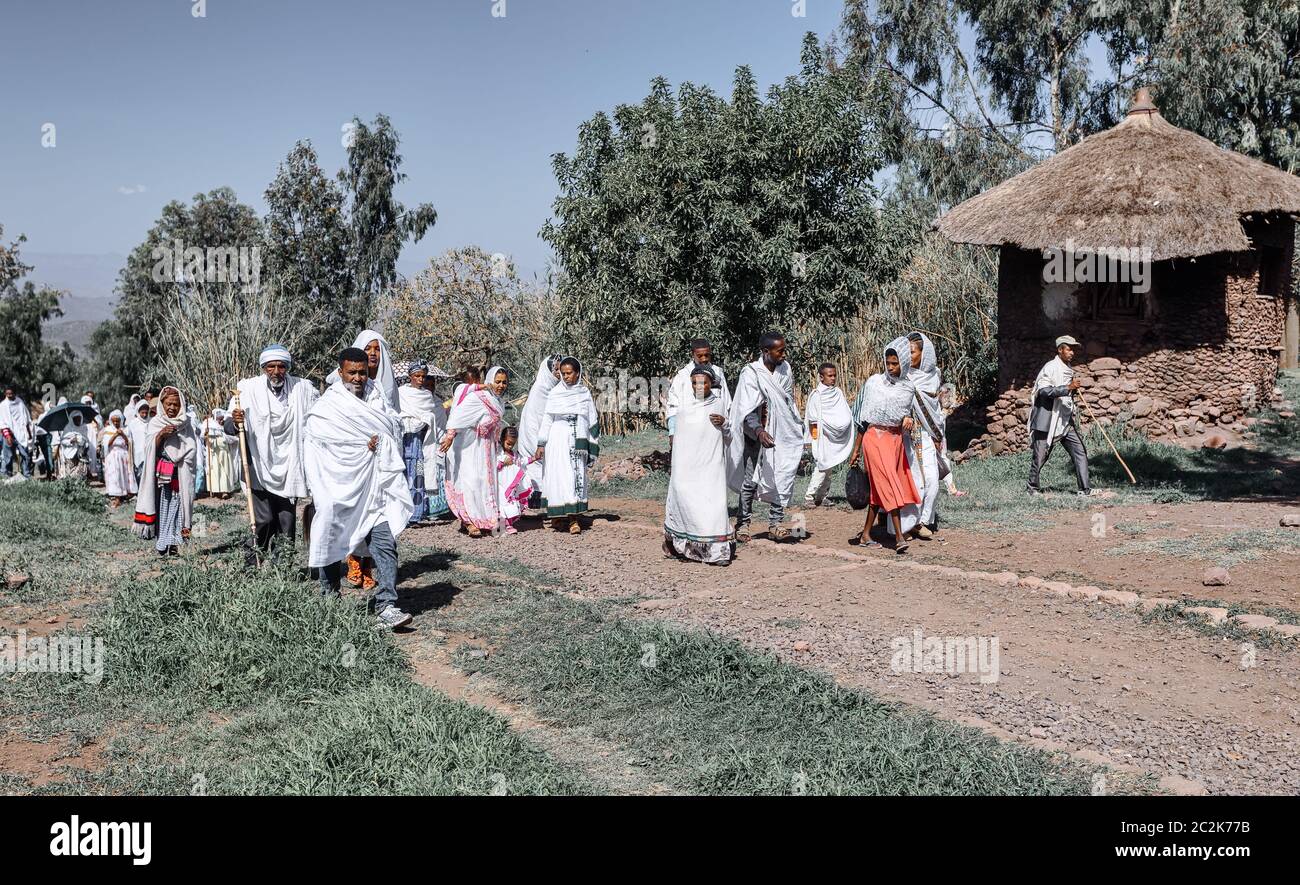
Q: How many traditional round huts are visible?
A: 1